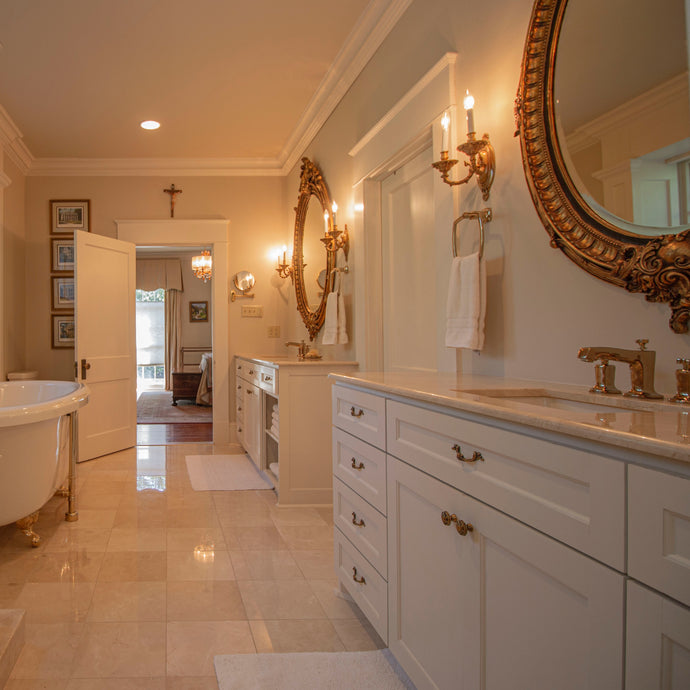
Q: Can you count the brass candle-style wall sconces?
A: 3